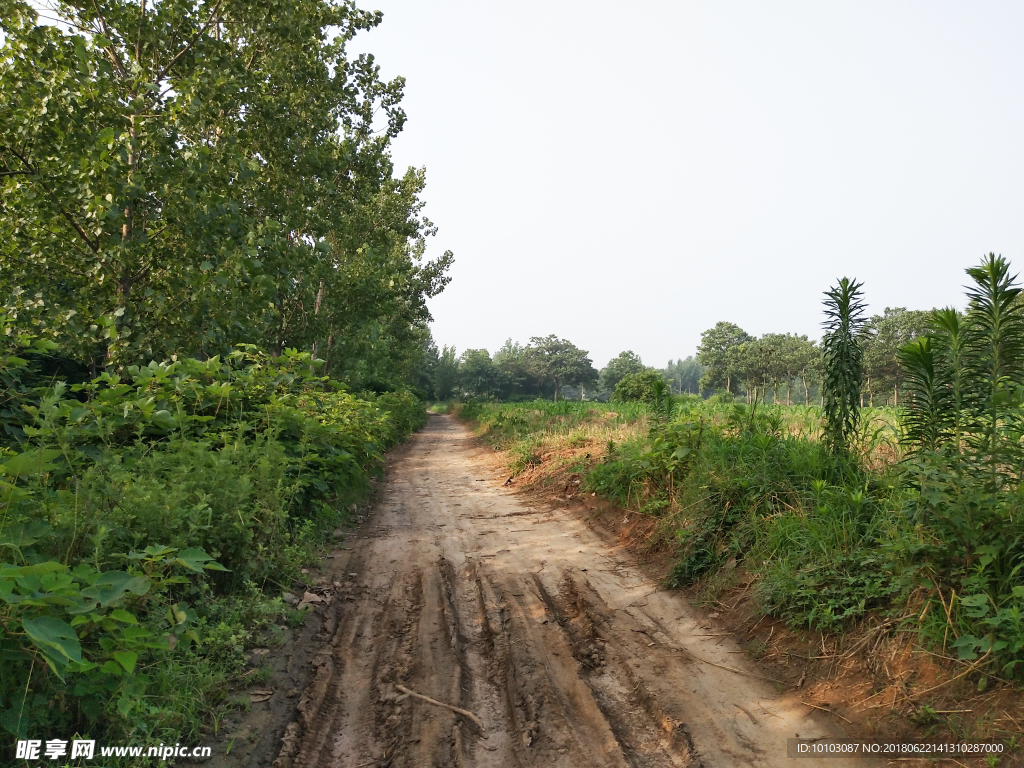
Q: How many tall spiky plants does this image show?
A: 4